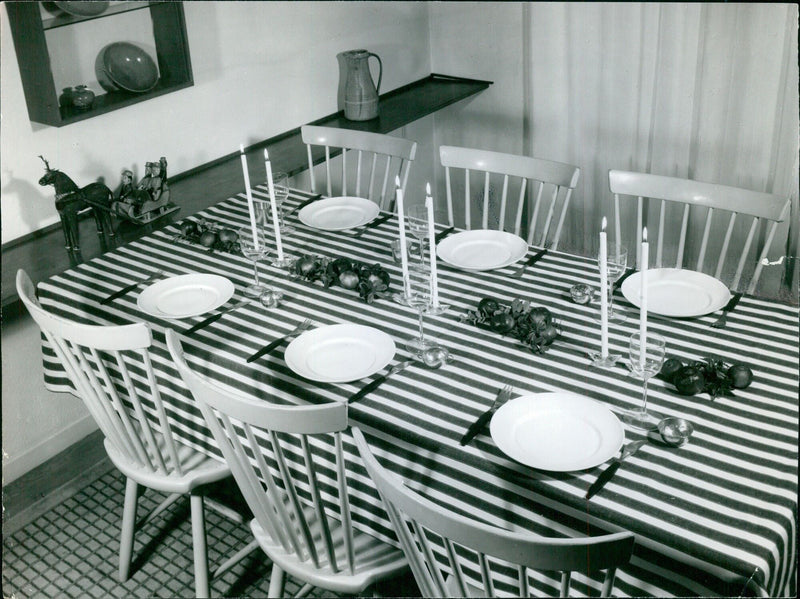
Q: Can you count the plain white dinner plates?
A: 6